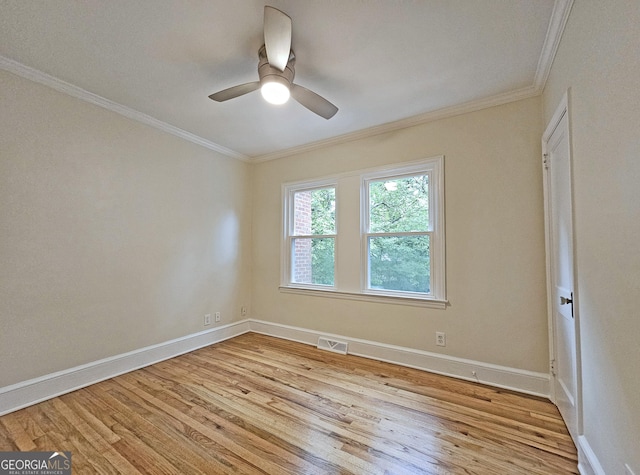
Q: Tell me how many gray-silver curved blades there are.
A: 3